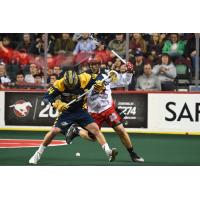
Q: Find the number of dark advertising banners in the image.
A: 1